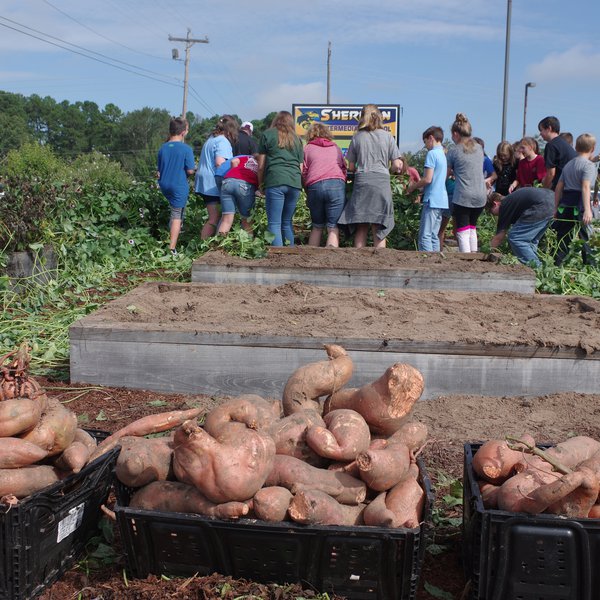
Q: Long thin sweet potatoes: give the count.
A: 1